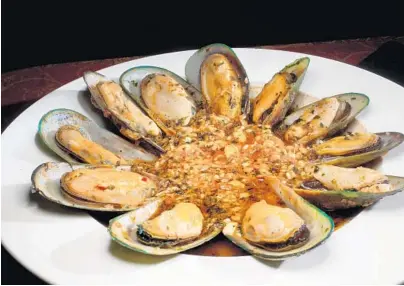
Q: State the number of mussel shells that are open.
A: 11